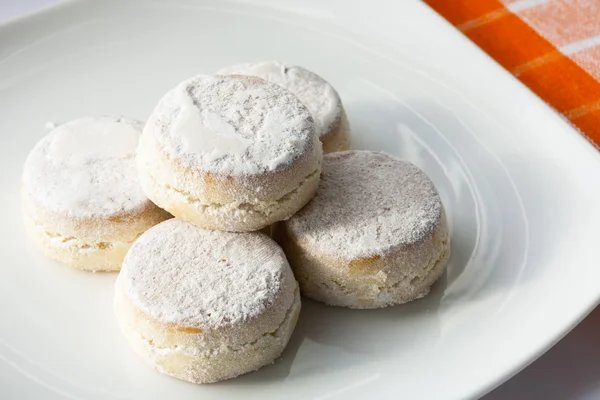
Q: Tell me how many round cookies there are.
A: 5